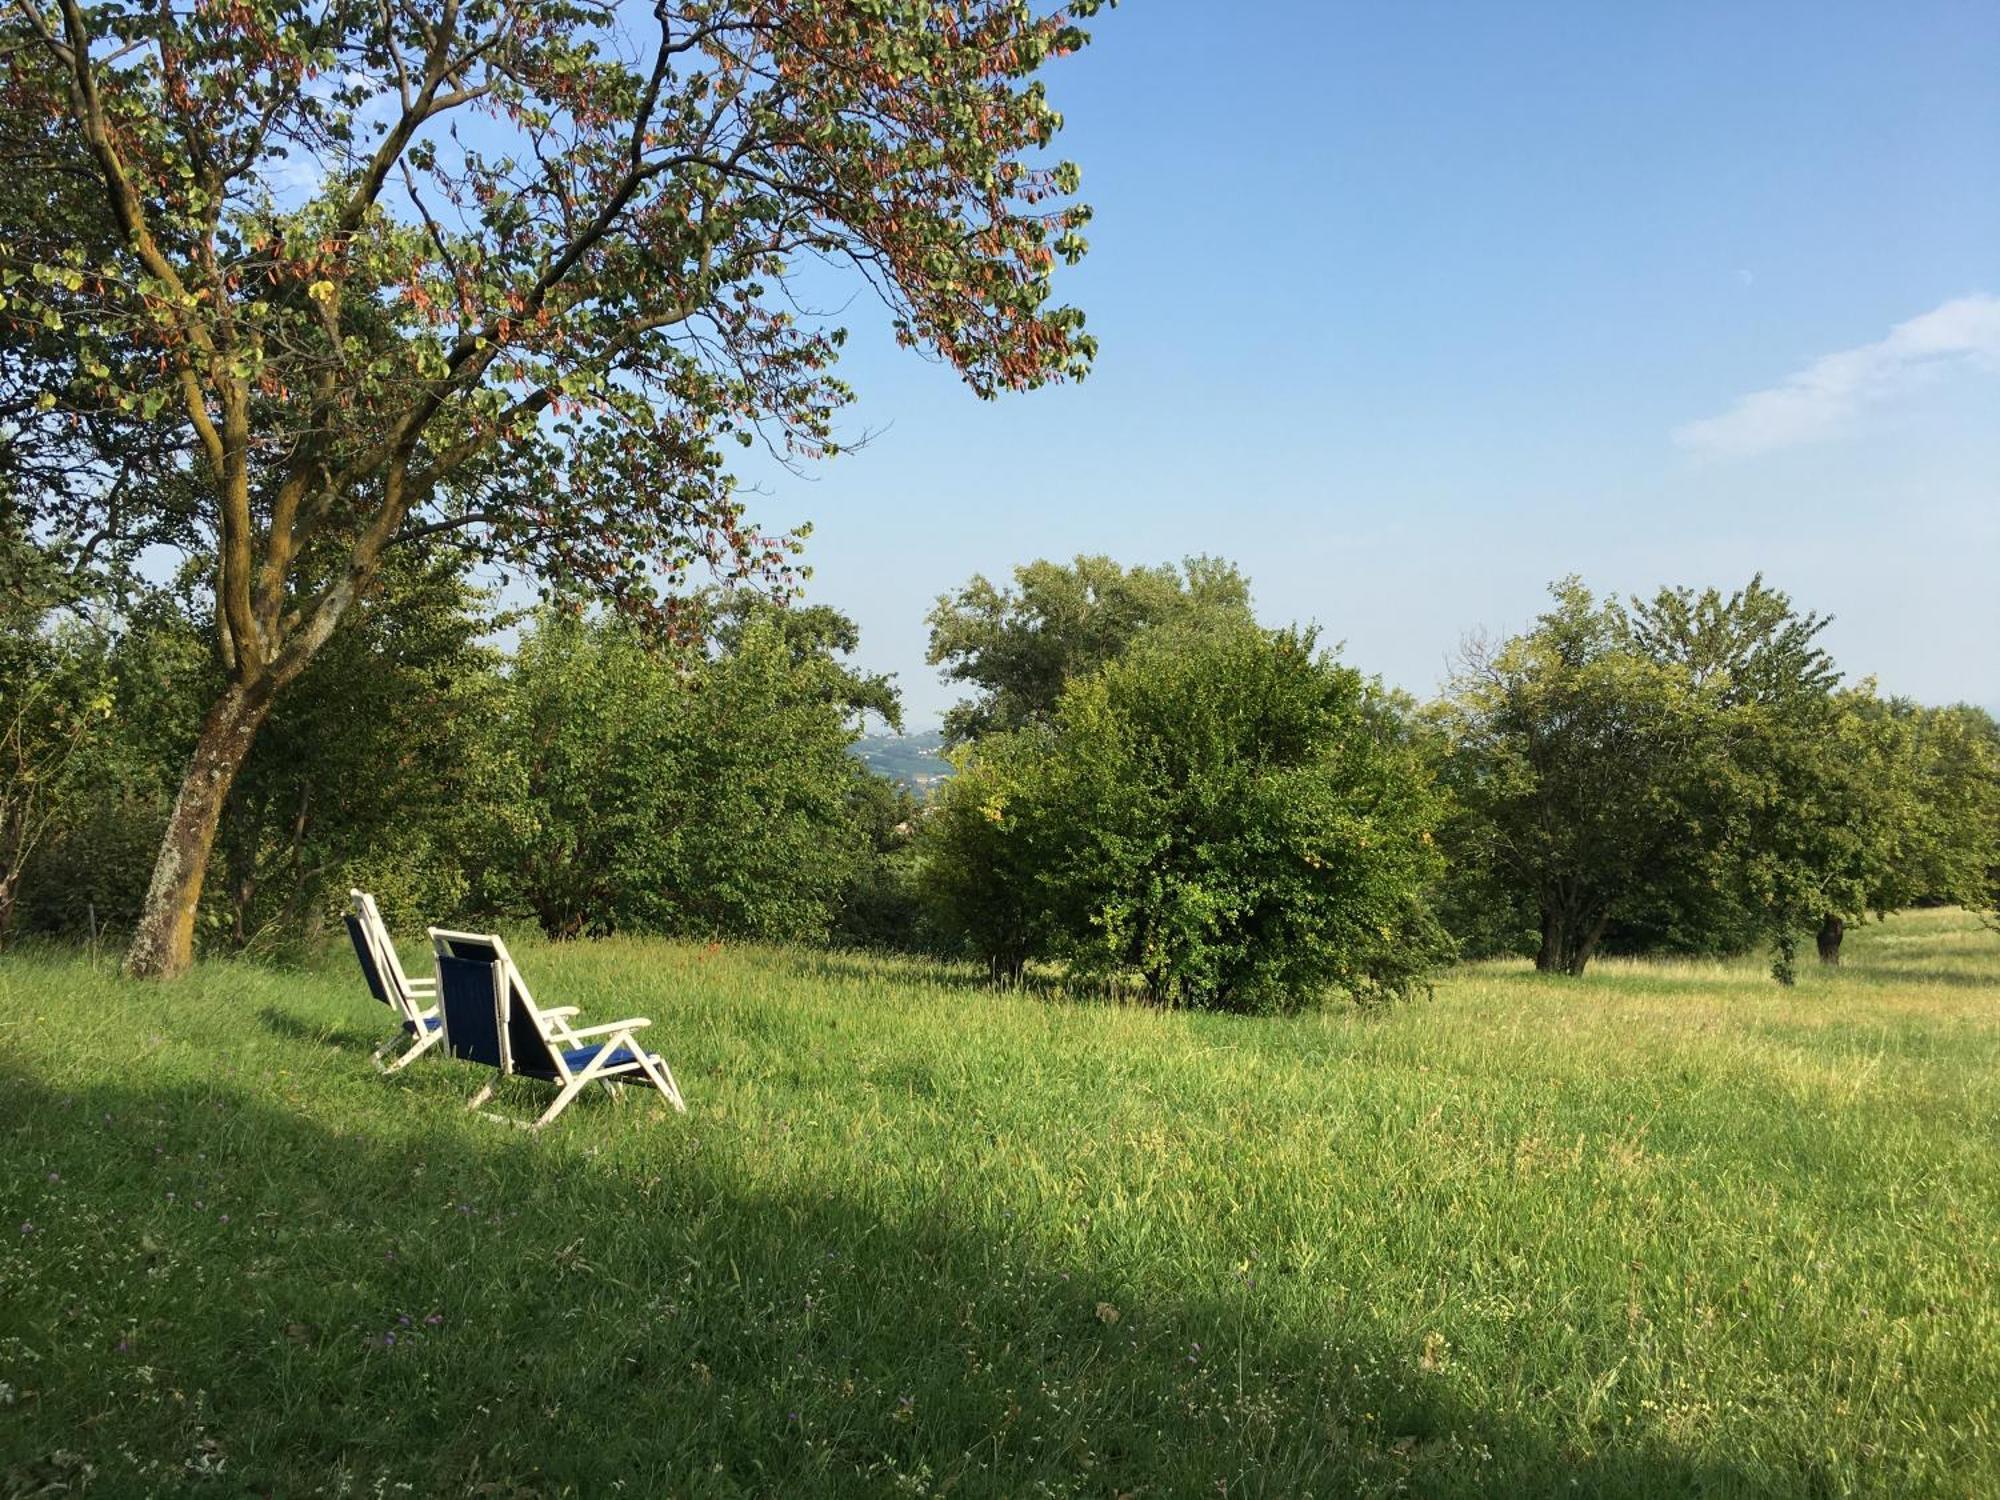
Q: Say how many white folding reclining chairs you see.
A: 2